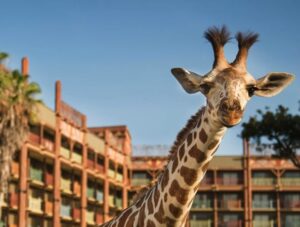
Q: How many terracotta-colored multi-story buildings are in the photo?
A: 2